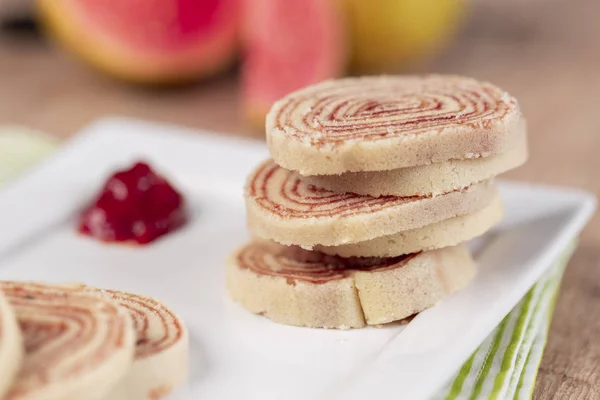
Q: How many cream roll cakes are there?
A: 8